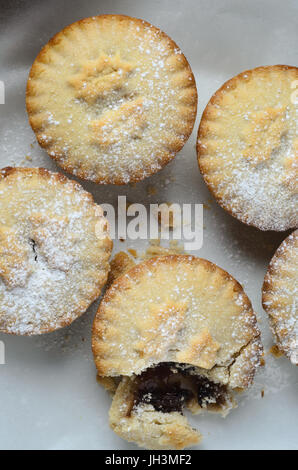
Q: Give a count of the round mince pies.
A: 5